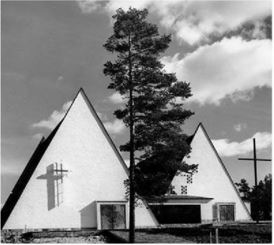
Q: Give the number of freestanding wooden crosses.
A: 1